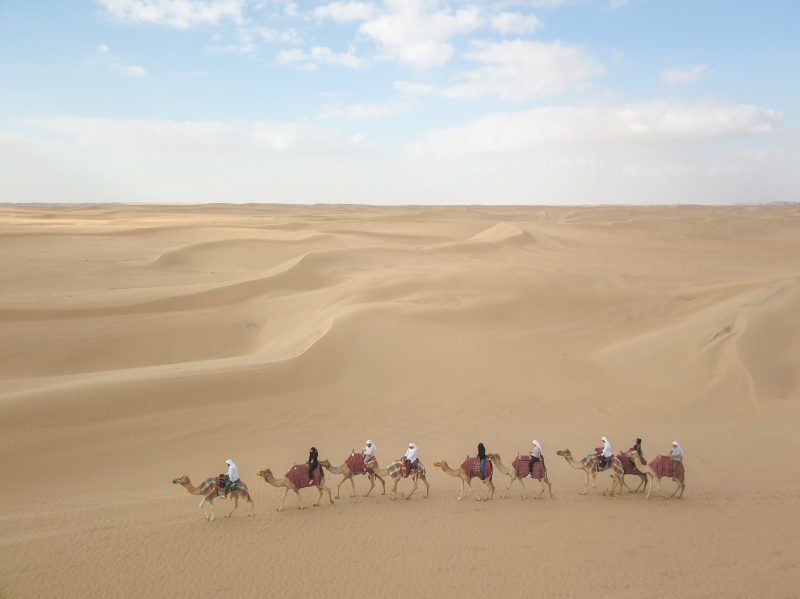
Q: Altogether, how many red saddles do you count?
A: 6